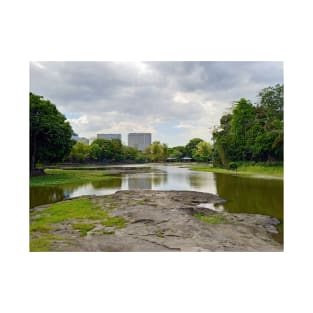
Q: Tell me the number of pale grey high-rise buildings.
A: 2